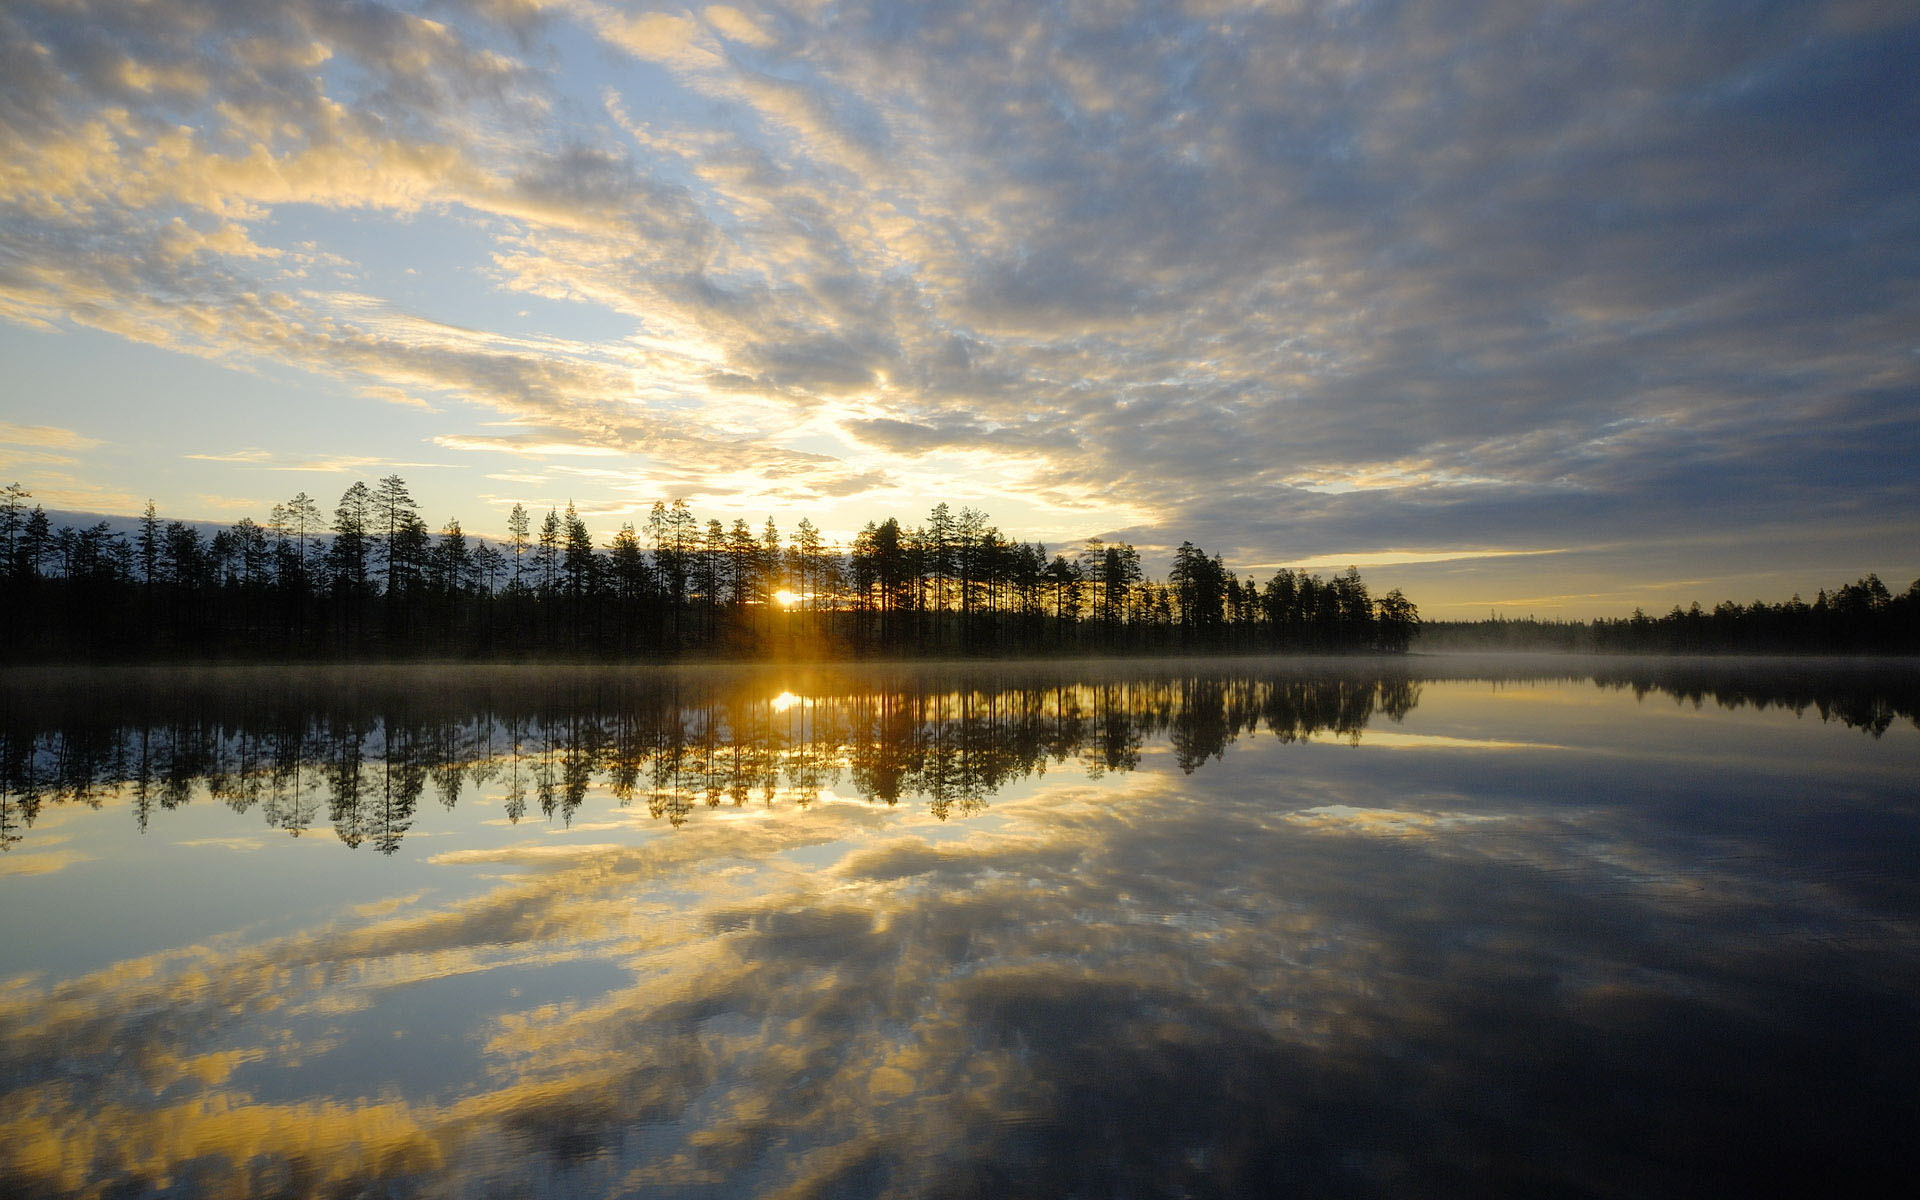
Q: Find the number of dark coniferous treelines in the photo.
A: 2